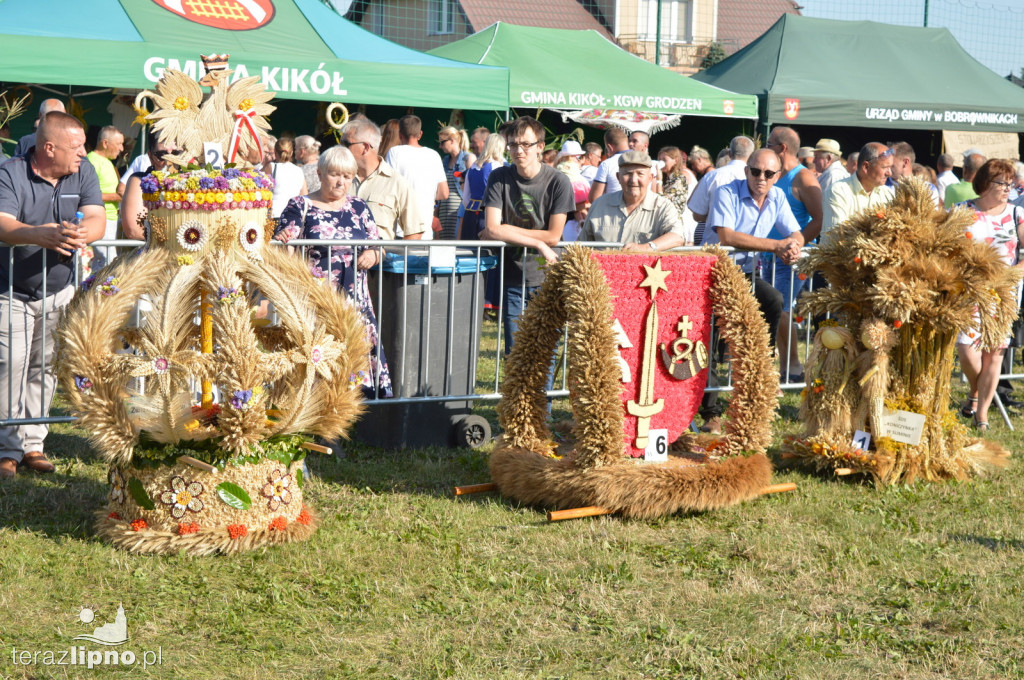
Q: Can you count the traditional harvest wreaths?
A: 3